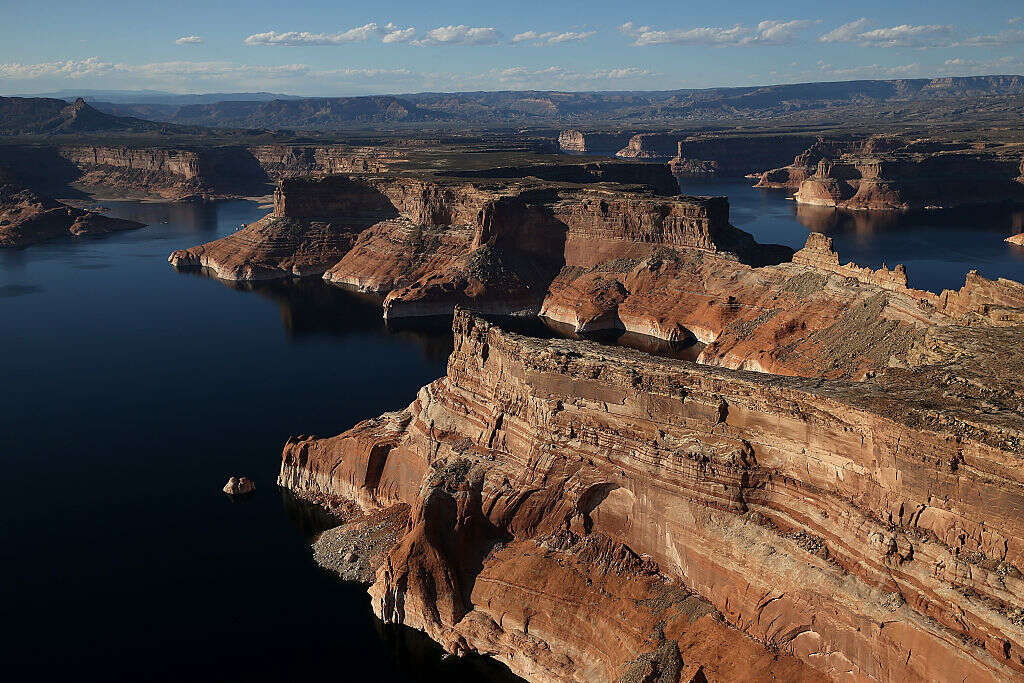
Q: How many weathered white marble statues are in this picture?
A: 0